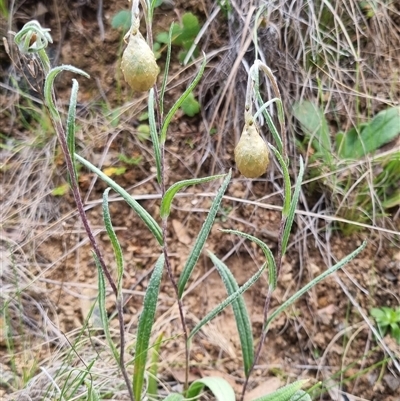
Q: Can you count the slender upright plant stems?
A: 3